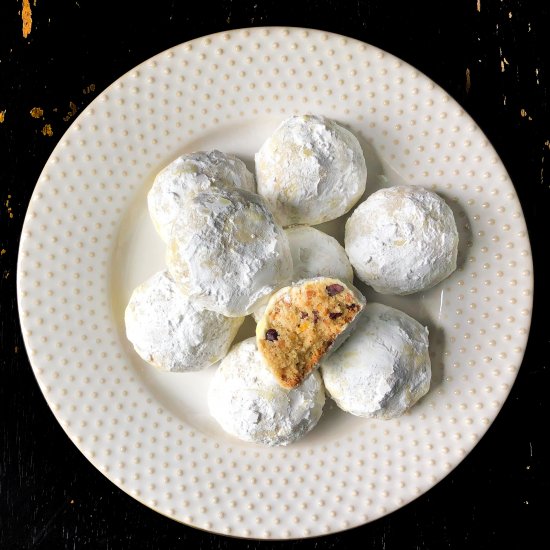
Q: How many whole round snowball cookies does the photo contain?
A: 8